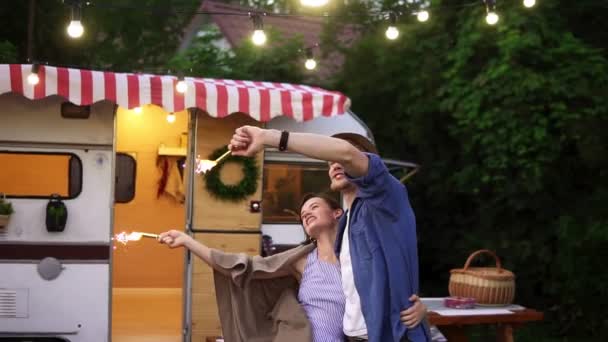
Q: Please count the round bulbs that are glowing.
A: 12